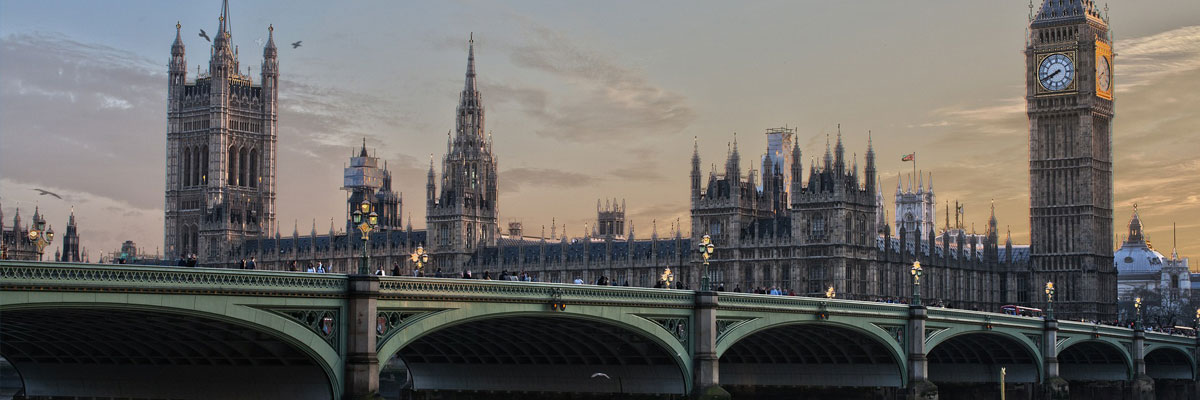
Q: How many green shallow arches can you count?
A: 6